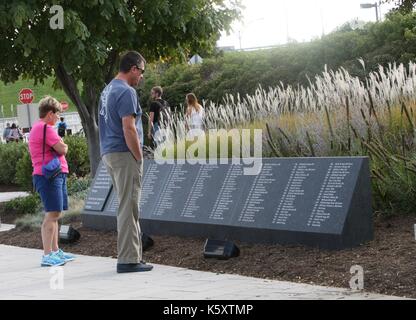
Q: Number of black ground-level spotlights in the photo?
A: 3